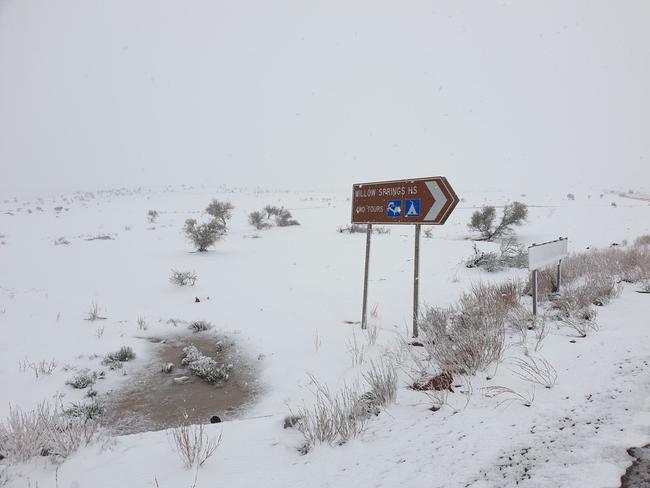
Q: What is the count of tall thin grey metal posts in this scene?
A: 4